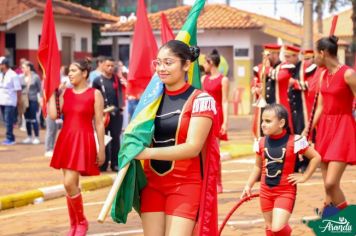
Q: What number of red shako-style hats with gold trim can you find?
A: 3